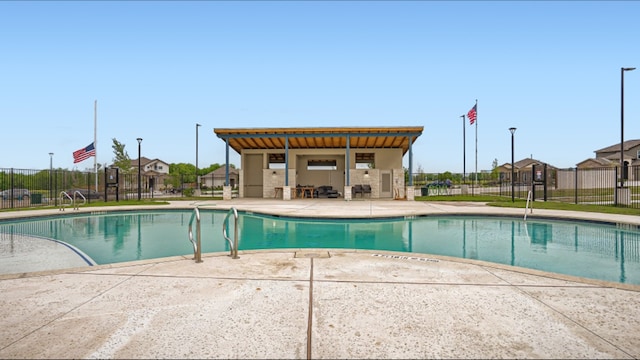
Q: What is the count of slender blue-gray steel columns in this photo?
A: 4